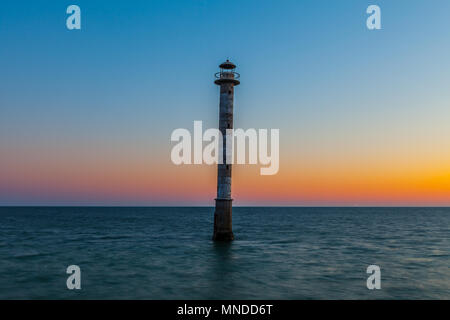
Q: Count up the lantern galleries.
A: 1